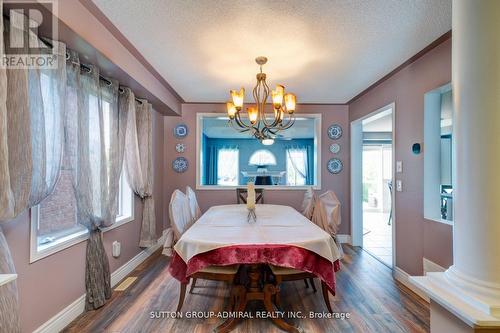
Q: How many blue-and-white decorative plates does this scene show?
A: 6